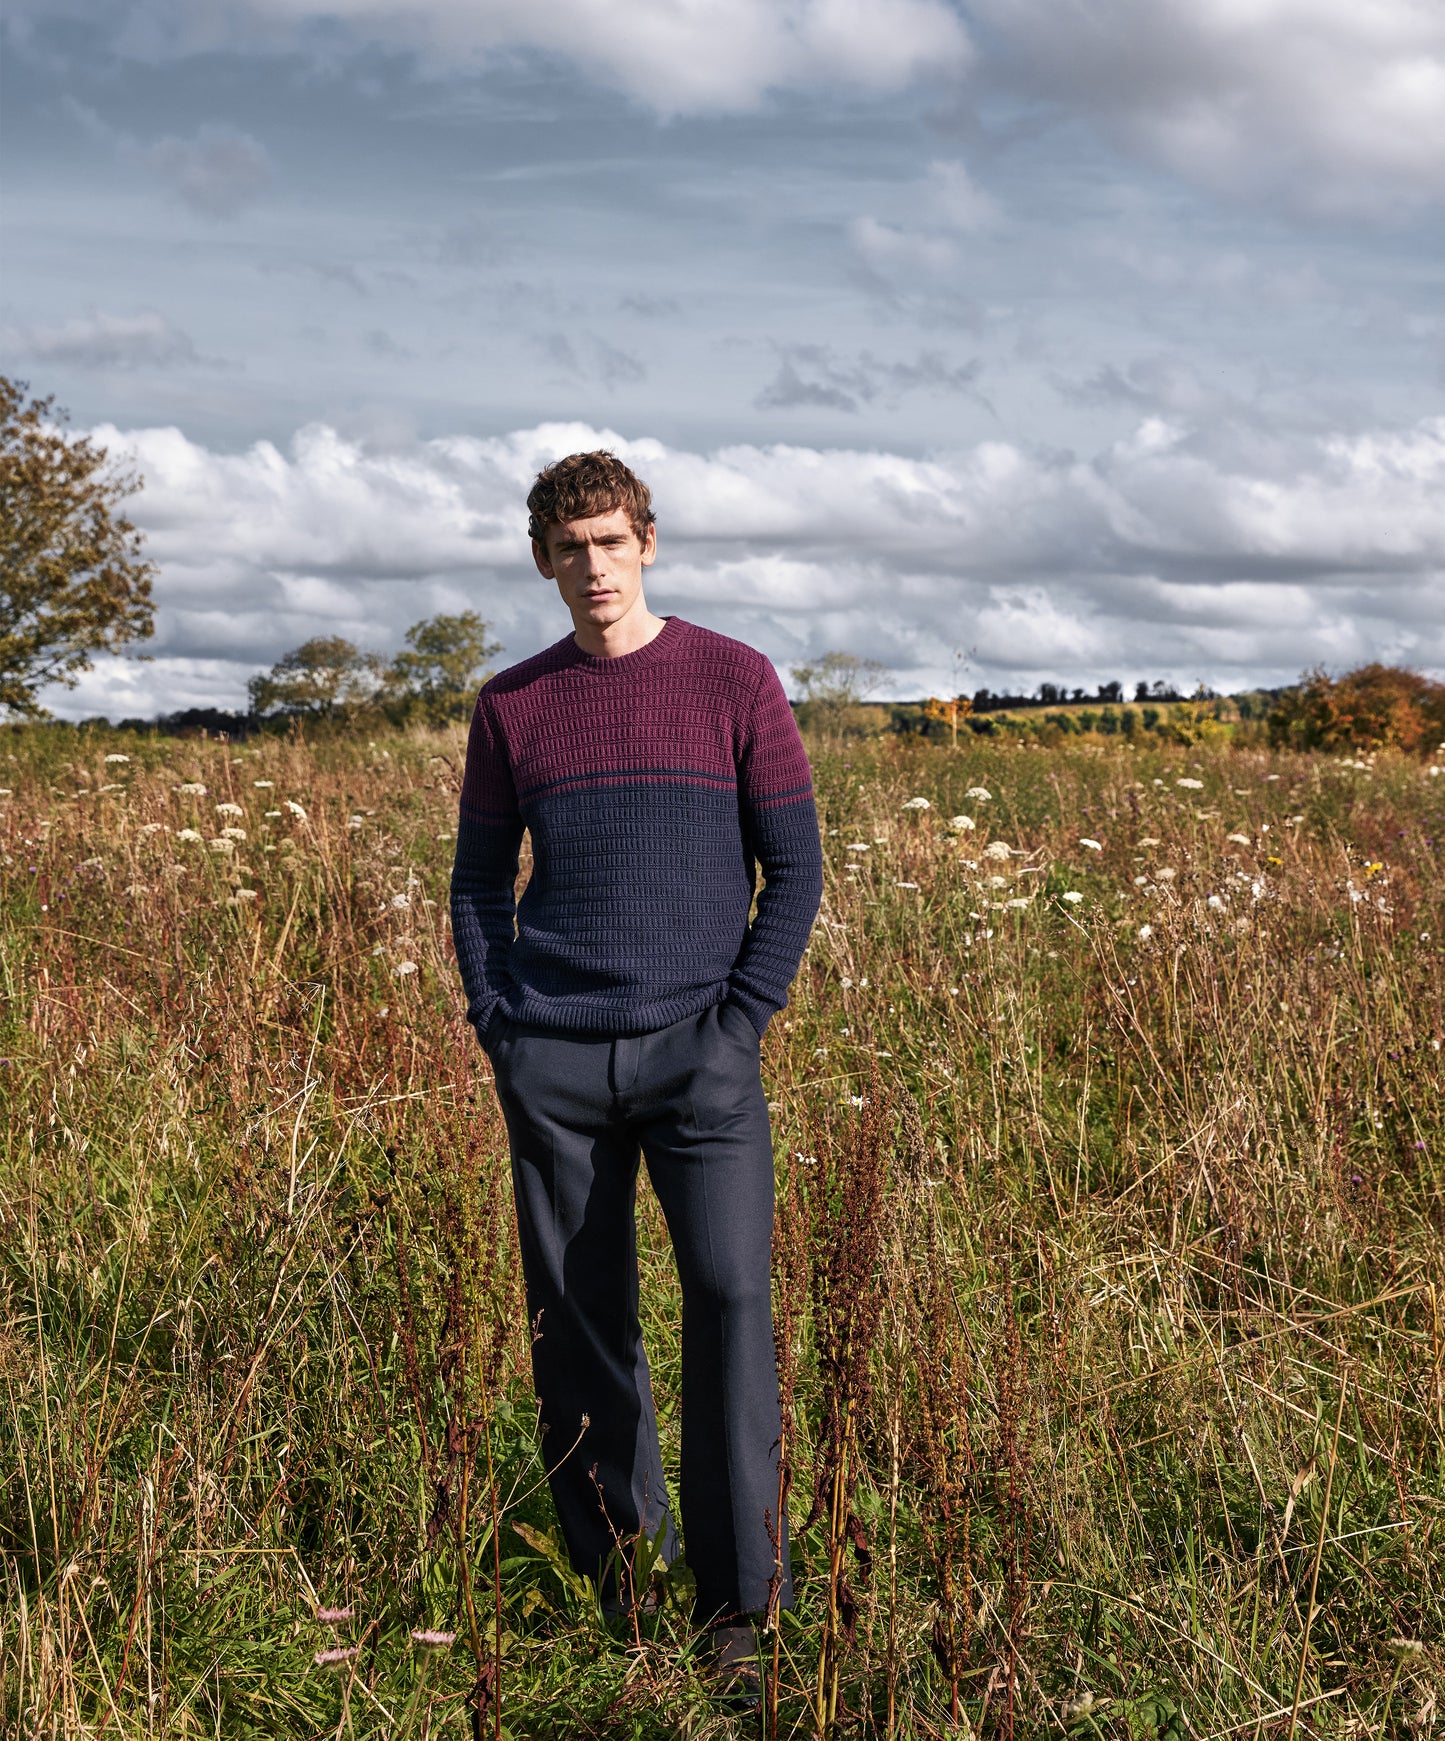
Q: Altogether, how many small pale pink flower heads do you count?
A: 3